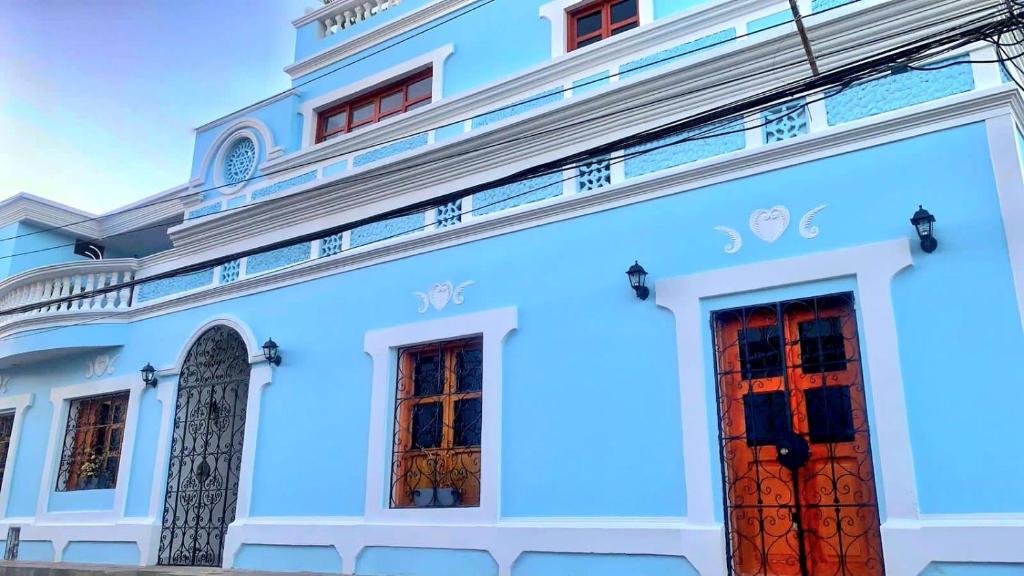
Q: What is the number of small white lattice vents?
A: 5